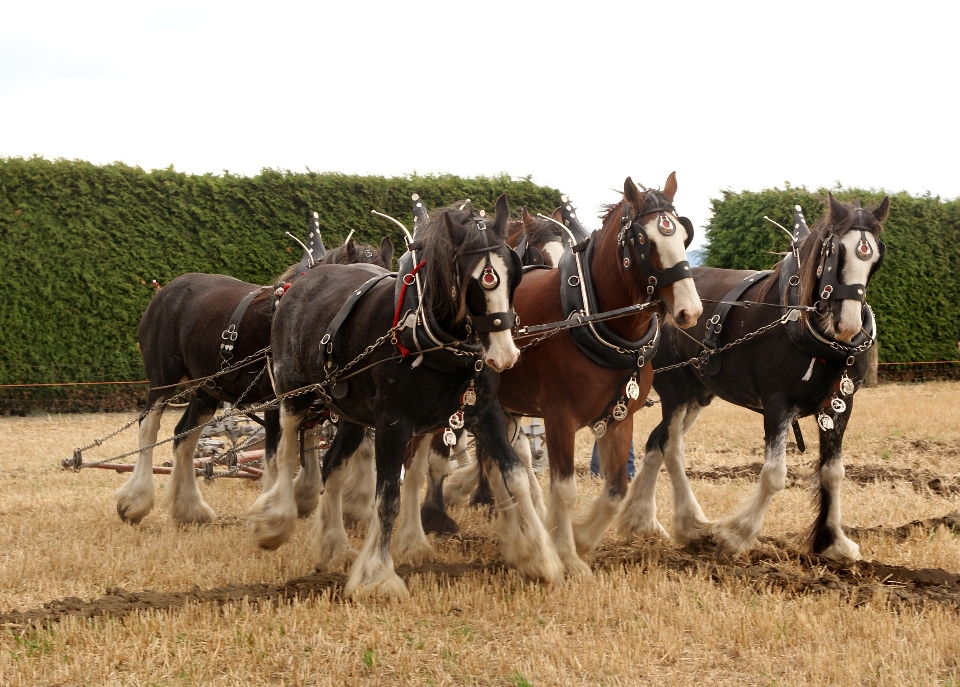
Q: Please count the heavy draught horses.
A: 5